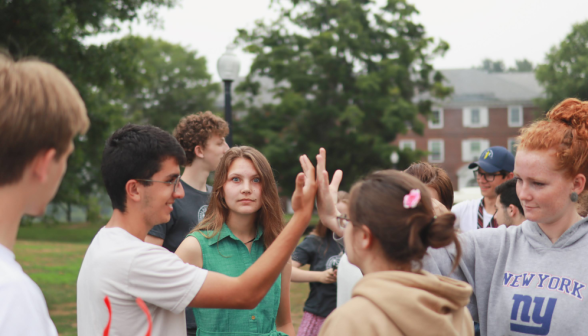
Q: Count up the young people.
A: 10